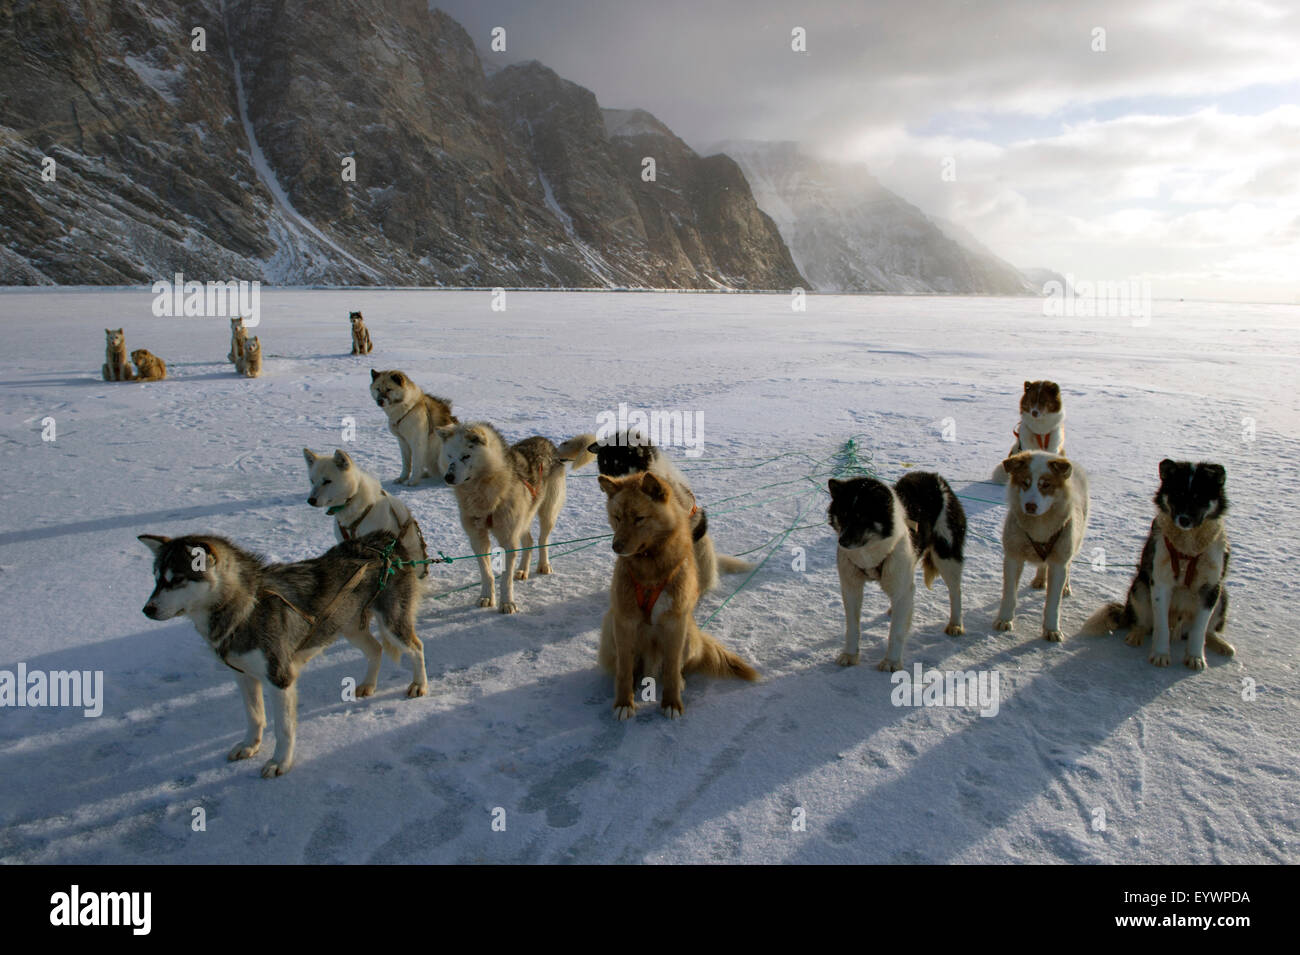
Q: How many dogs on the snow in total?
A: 15